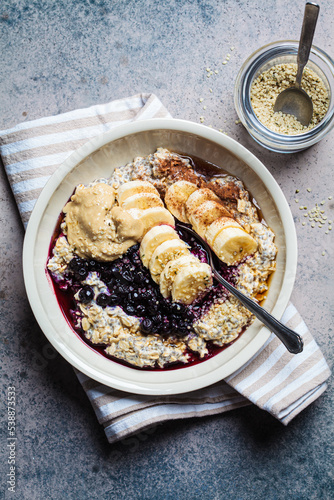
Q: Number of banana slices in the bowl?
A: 12